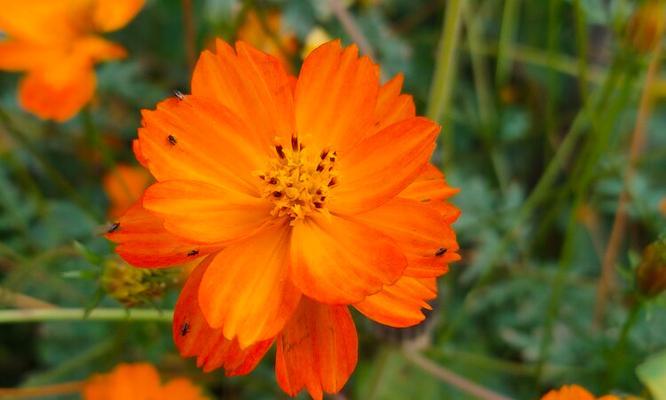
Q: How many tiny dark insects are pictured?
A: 6